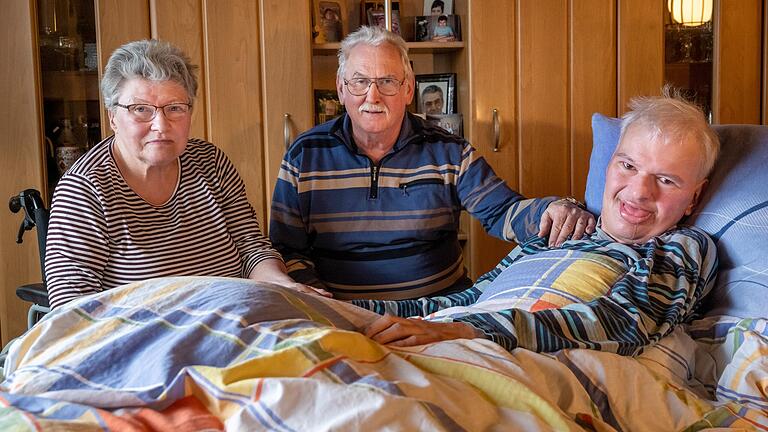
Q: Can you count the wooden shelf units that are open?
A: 1